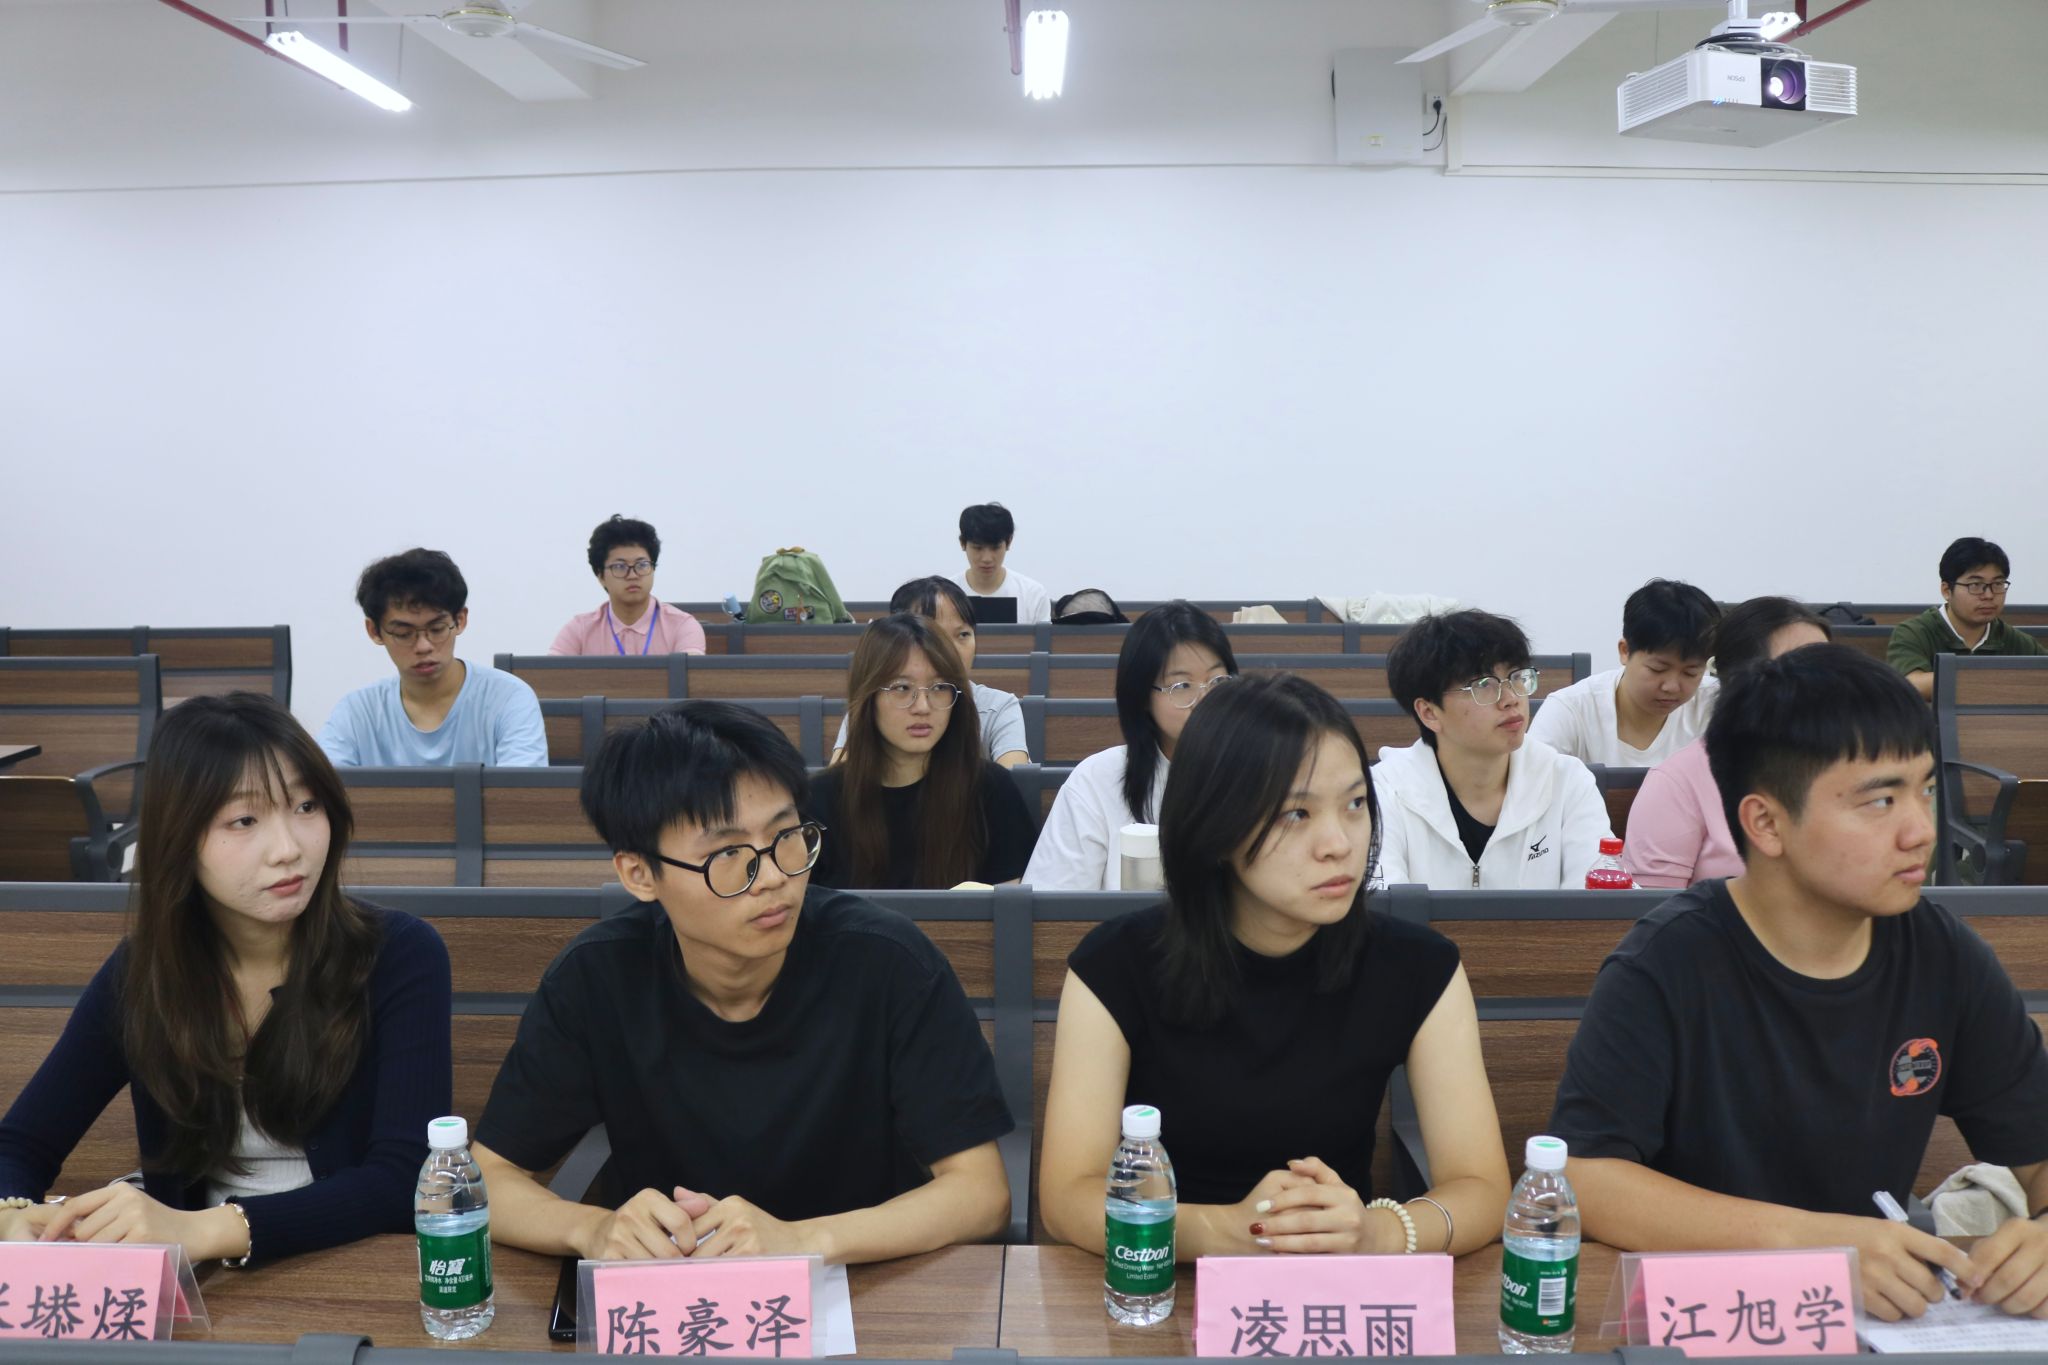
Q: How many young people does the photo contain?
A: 14